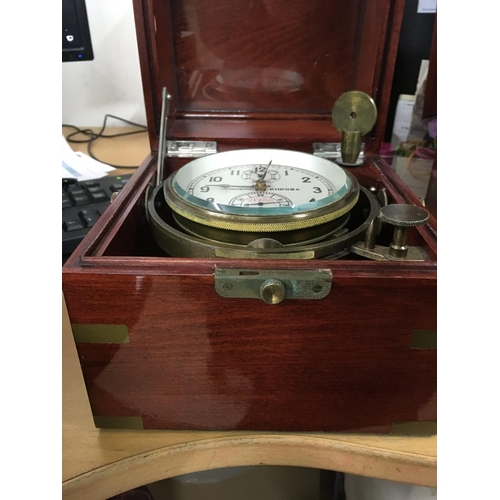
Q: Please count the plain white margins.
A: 2